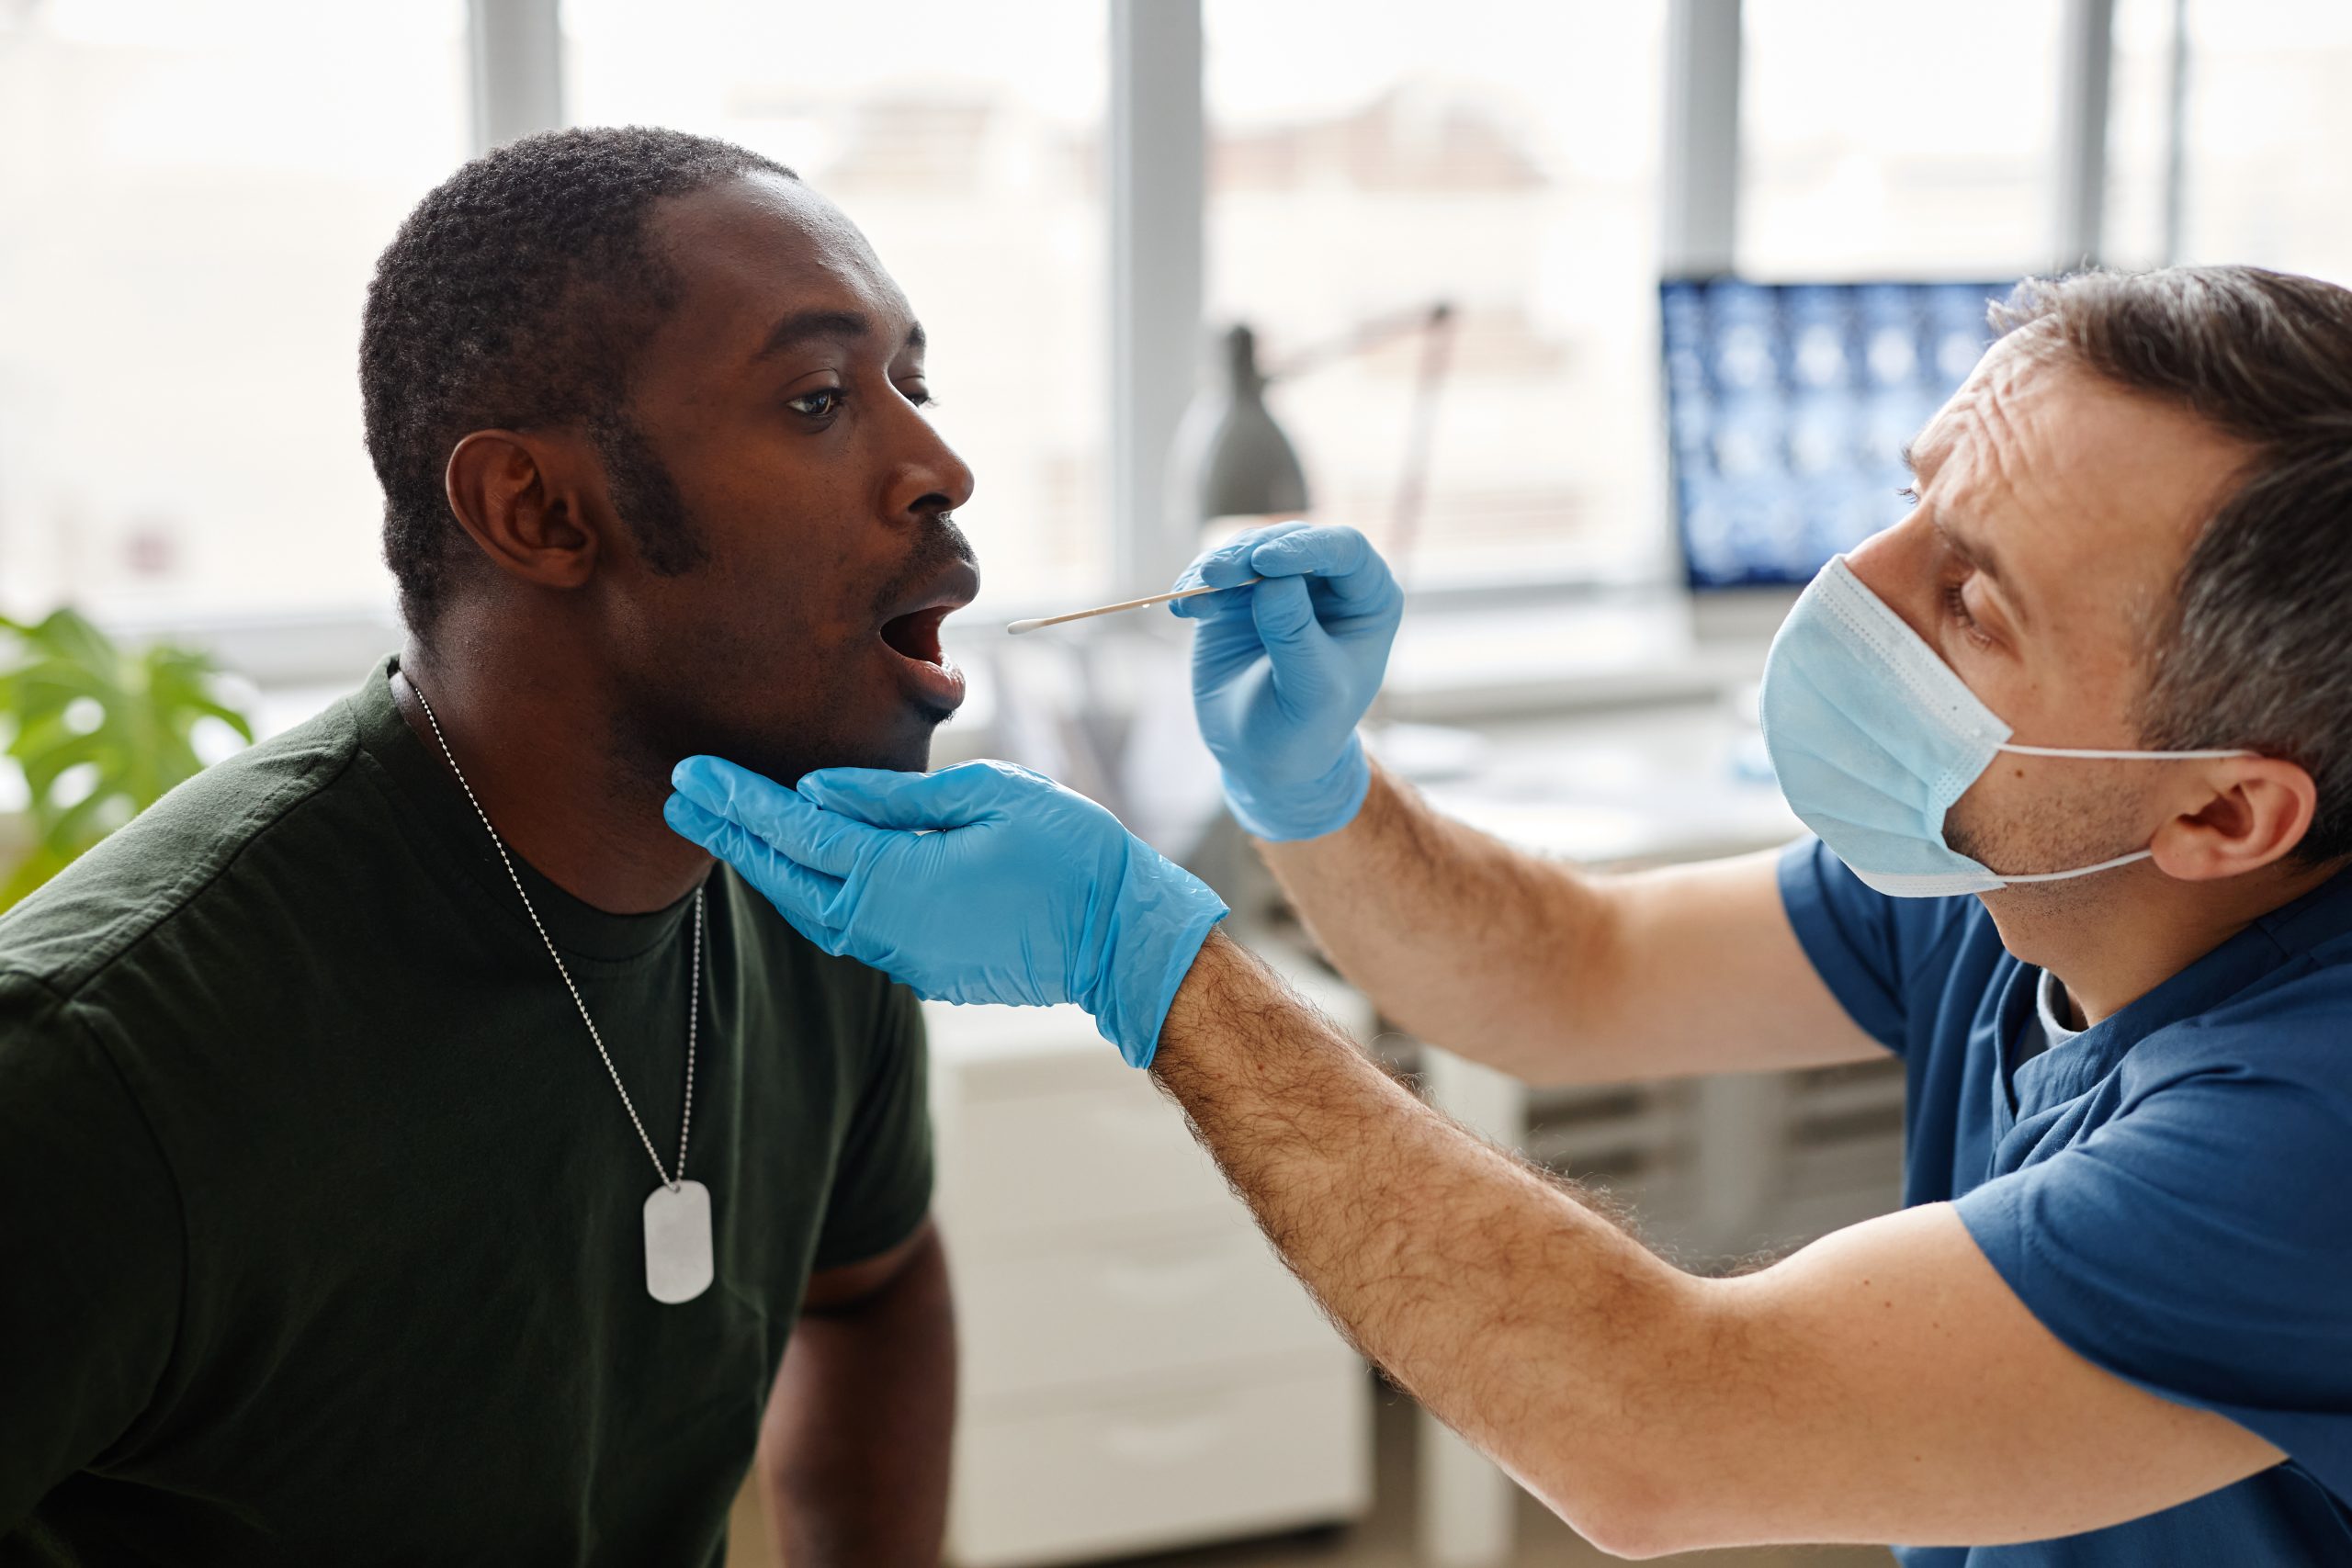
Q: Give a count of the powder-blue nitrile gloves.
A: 2